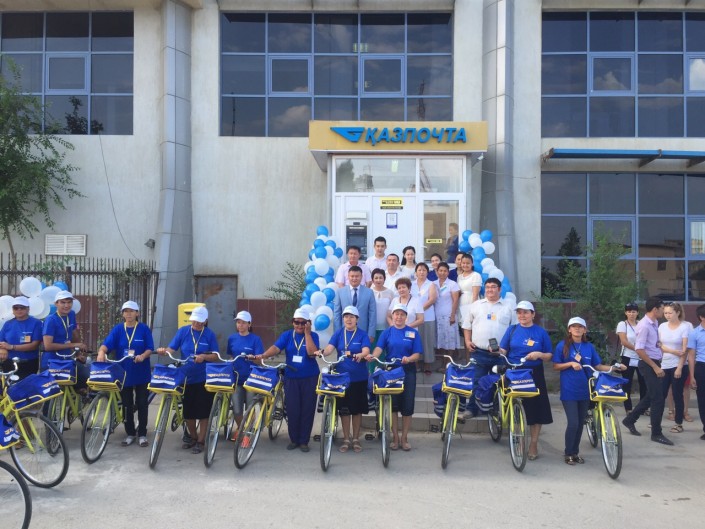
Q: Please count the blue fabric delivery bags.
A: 12